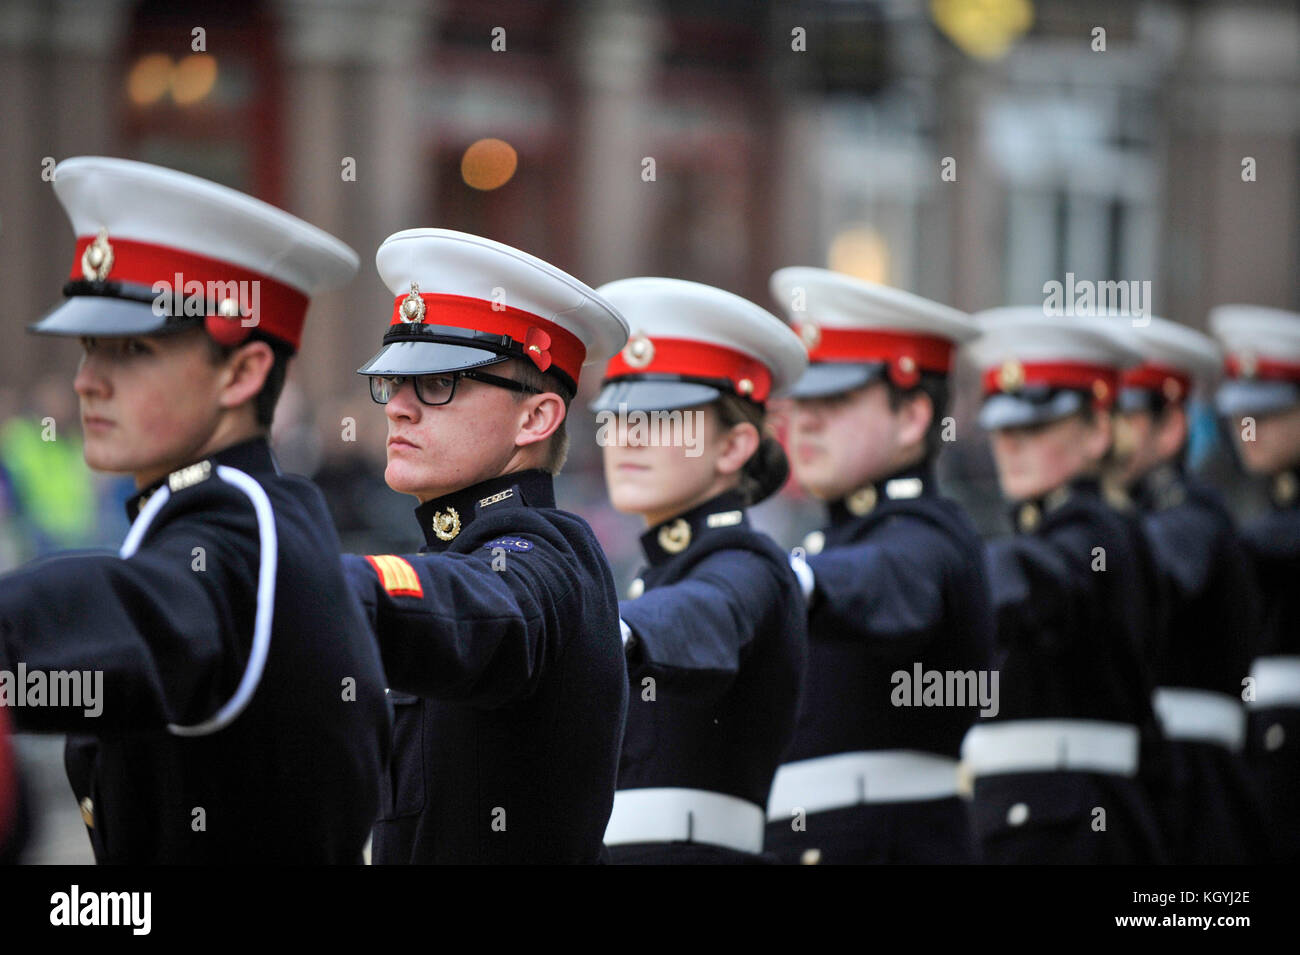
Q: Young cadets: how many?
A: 7